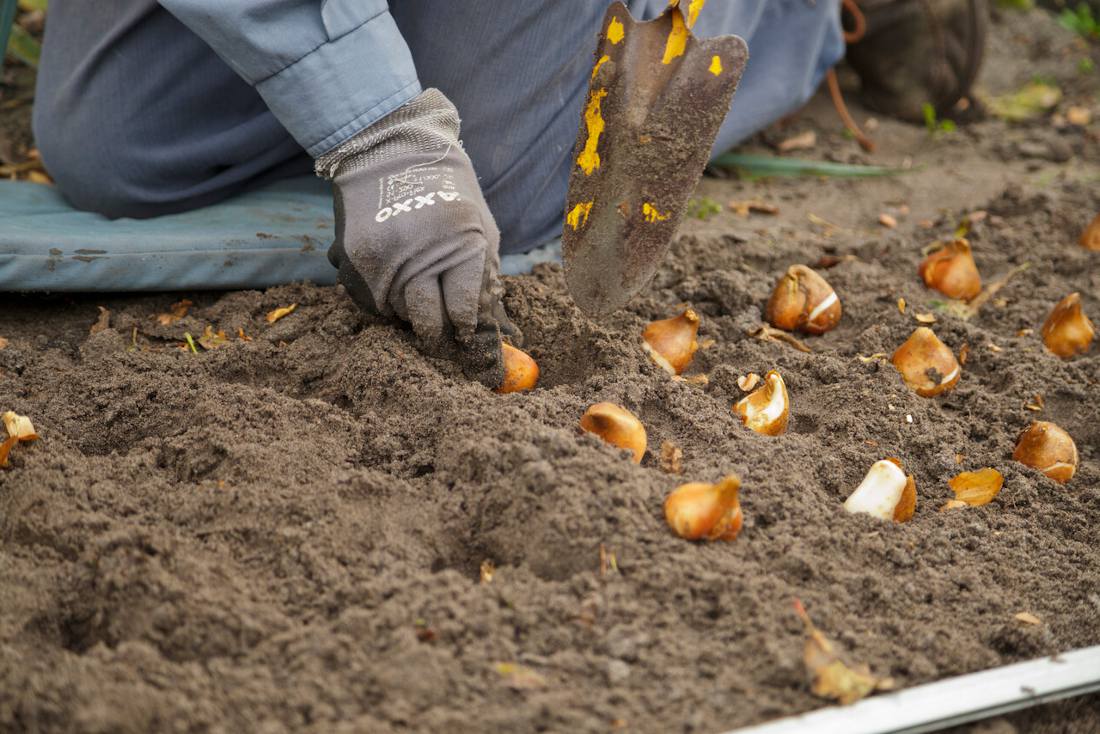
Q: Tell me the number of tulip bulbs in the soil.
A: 12